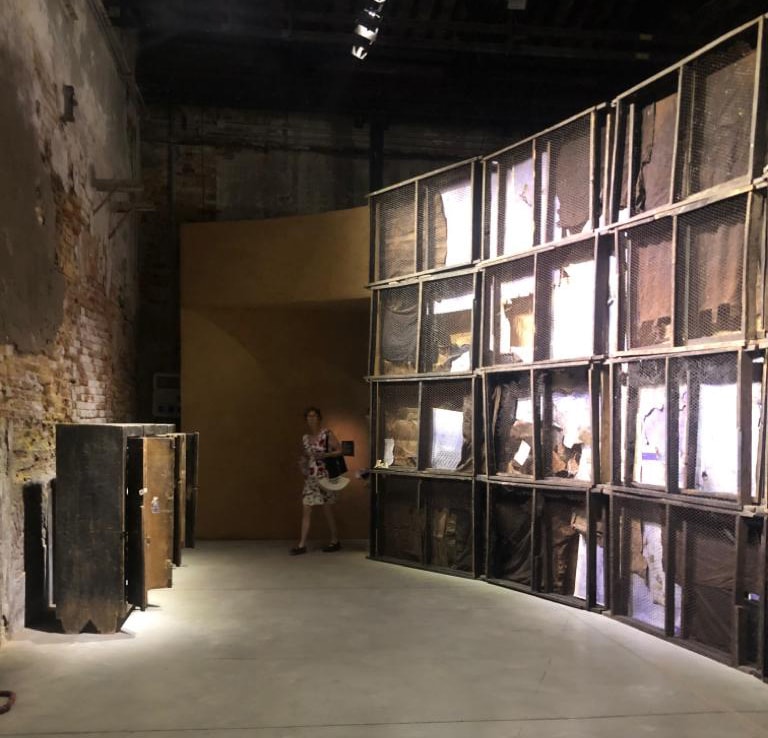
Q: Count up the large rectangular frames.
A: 12